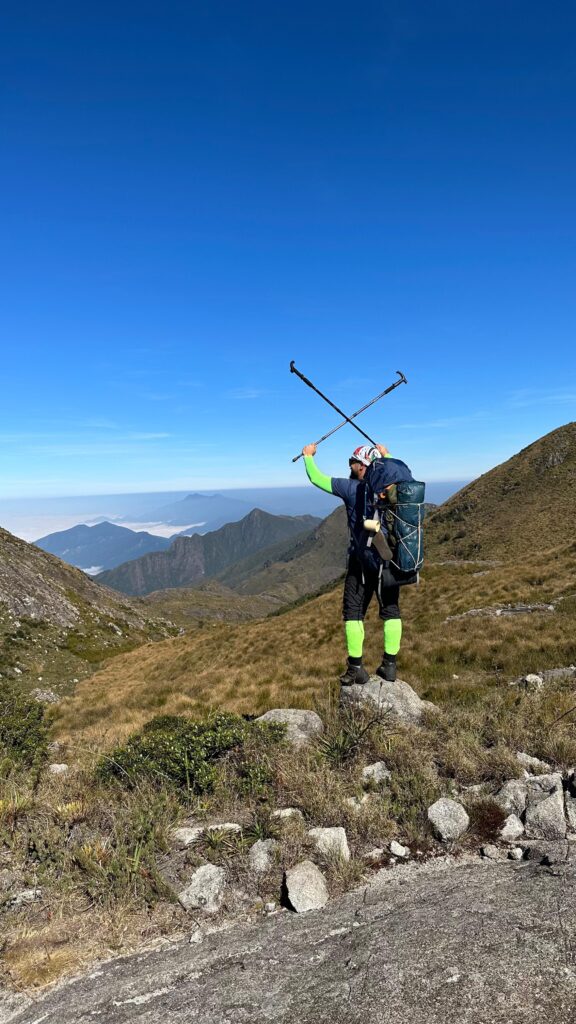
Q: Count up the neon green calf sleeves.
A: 2